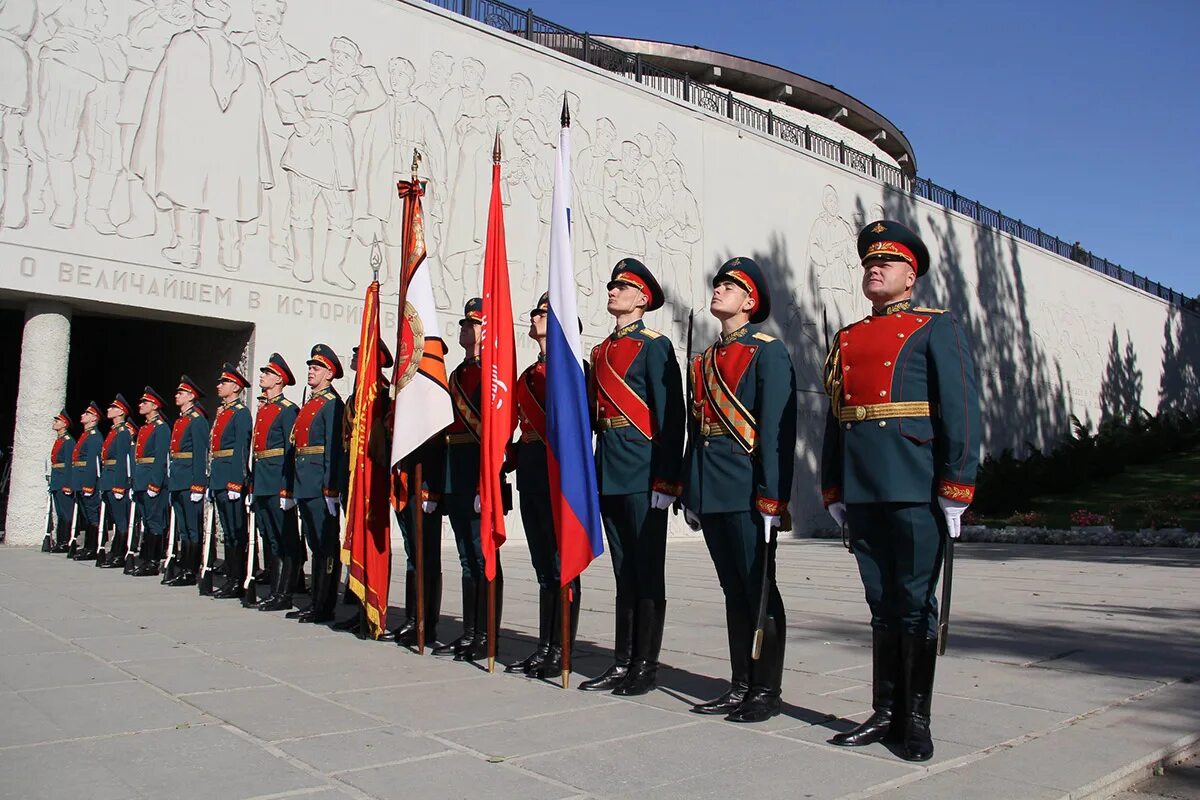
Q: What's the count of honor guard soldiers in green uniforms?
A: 15